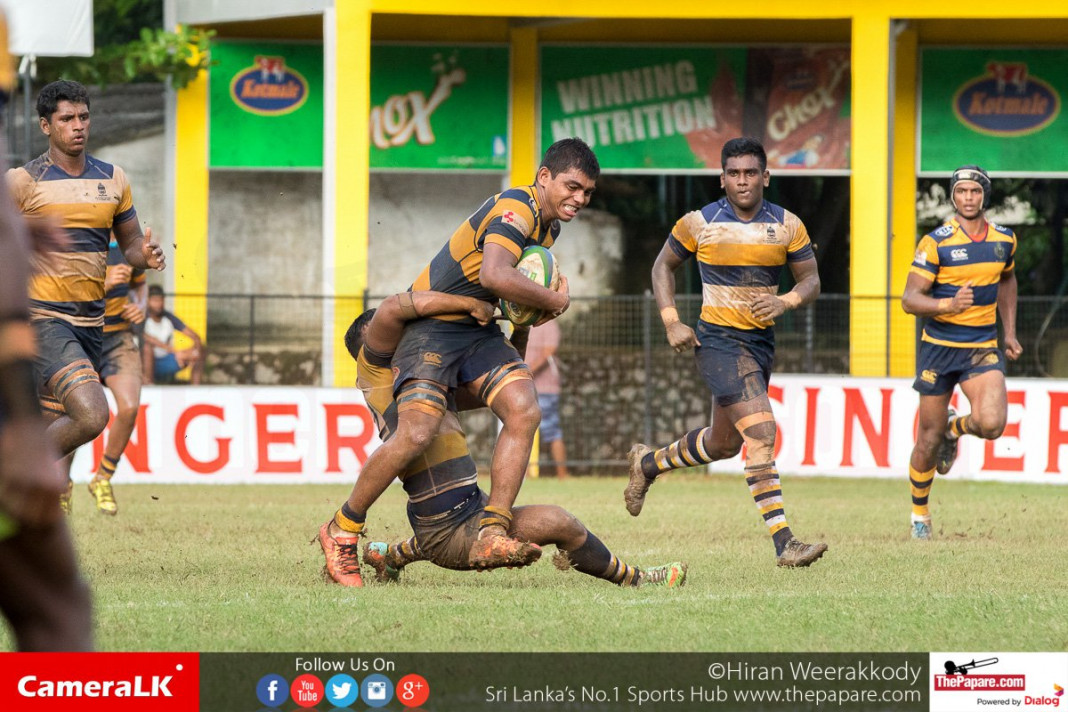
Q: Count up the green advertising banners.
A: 4